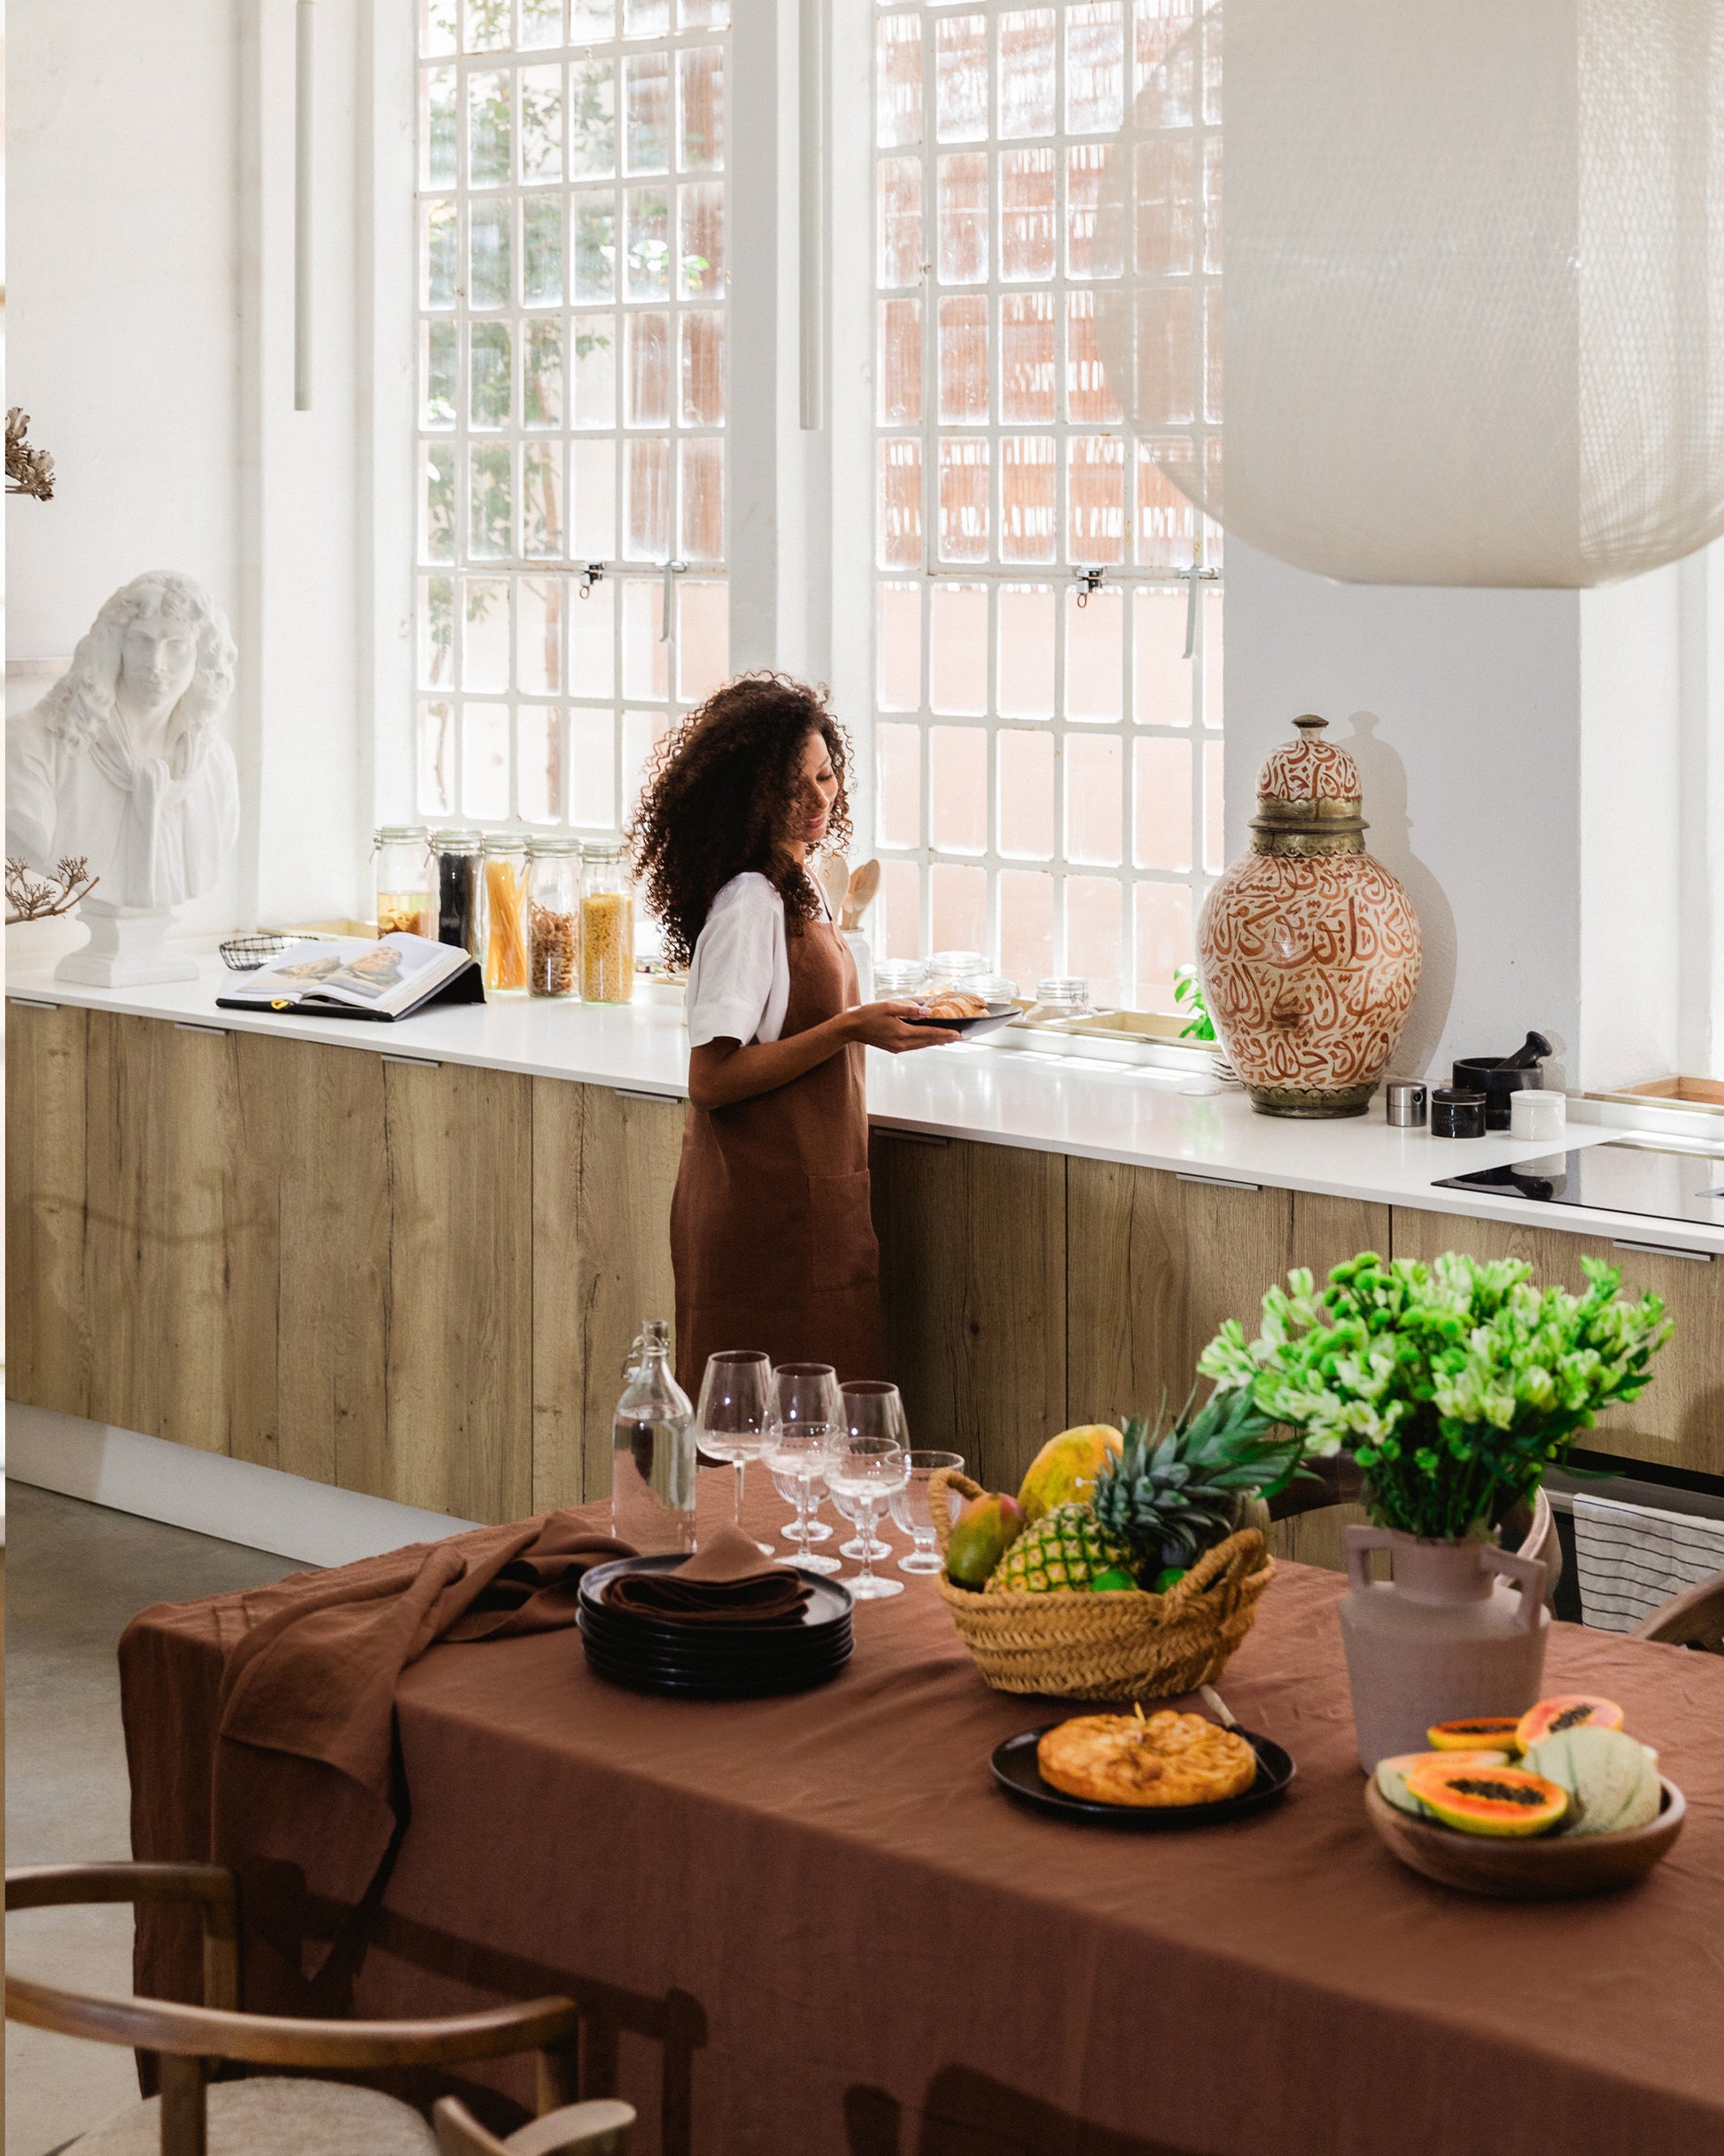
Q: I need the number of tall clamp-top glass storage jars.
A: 5